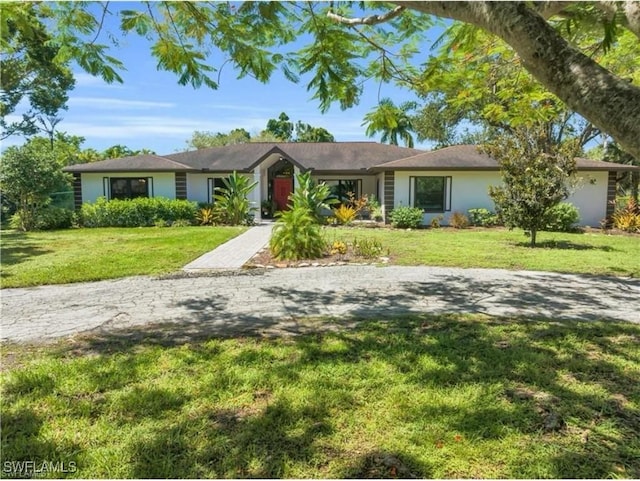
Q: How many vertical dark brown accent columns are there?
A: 4